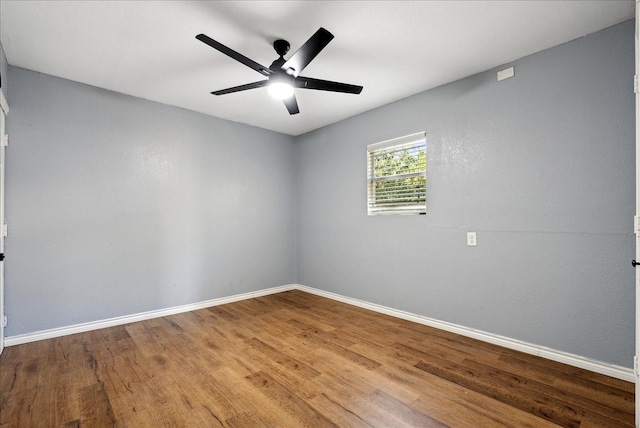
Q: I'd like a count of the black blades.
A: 5